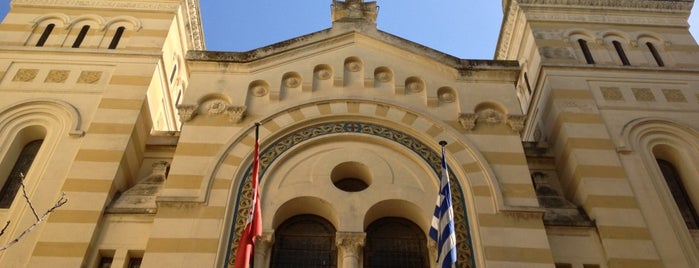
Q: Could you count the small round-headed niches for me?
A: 7